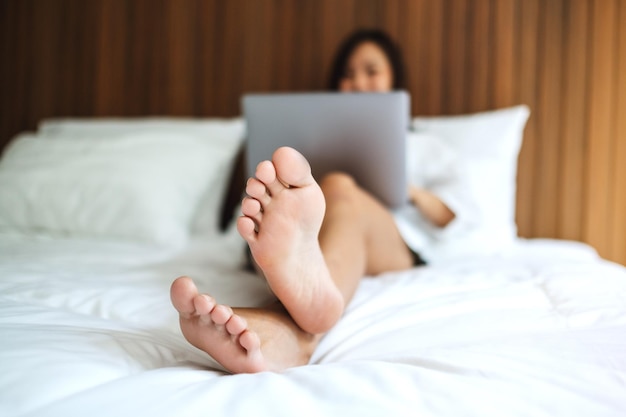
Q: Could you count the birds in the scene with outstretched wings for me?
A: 0